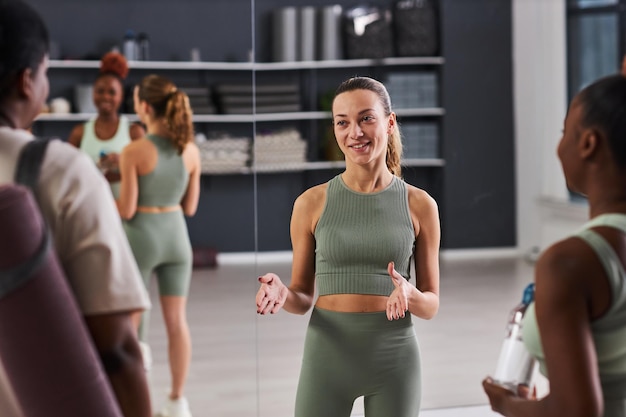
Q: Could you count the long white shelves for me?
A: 3